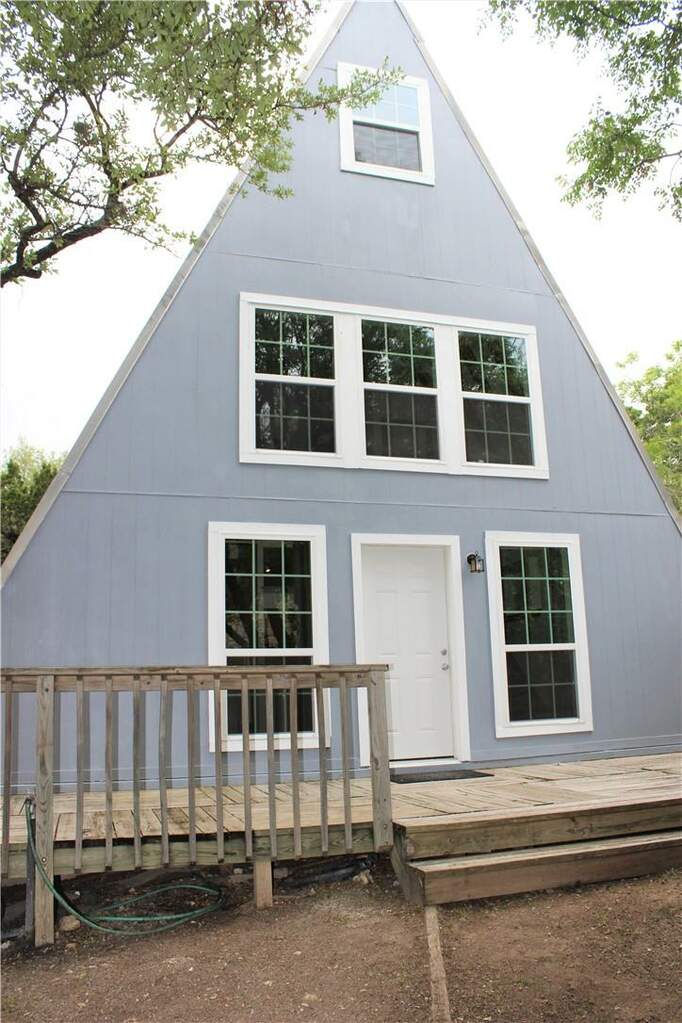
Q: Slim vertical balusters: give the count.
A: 12